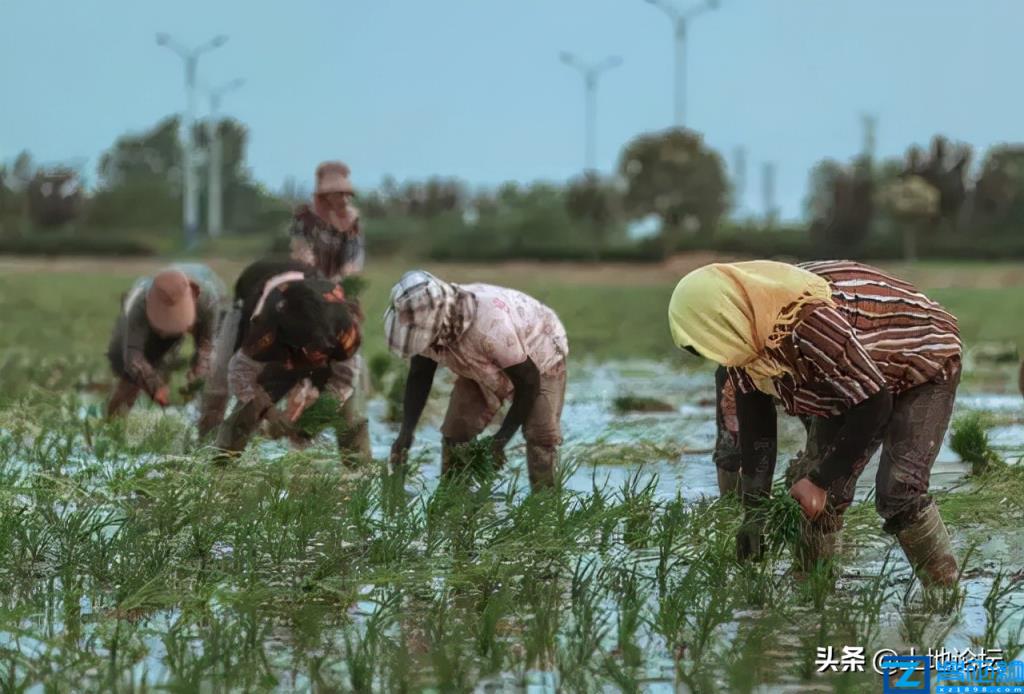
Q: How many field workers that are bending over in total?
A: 4